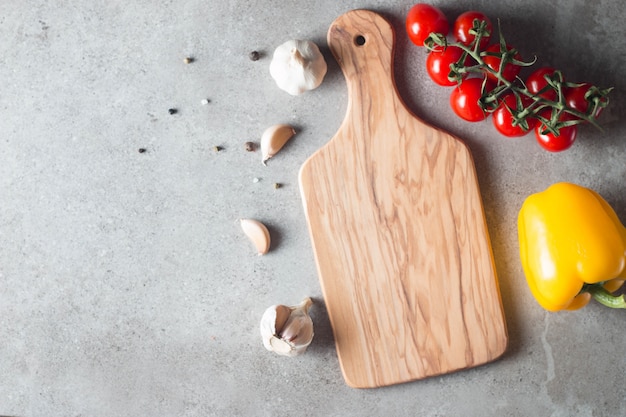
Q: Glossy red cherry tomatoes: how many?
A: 9